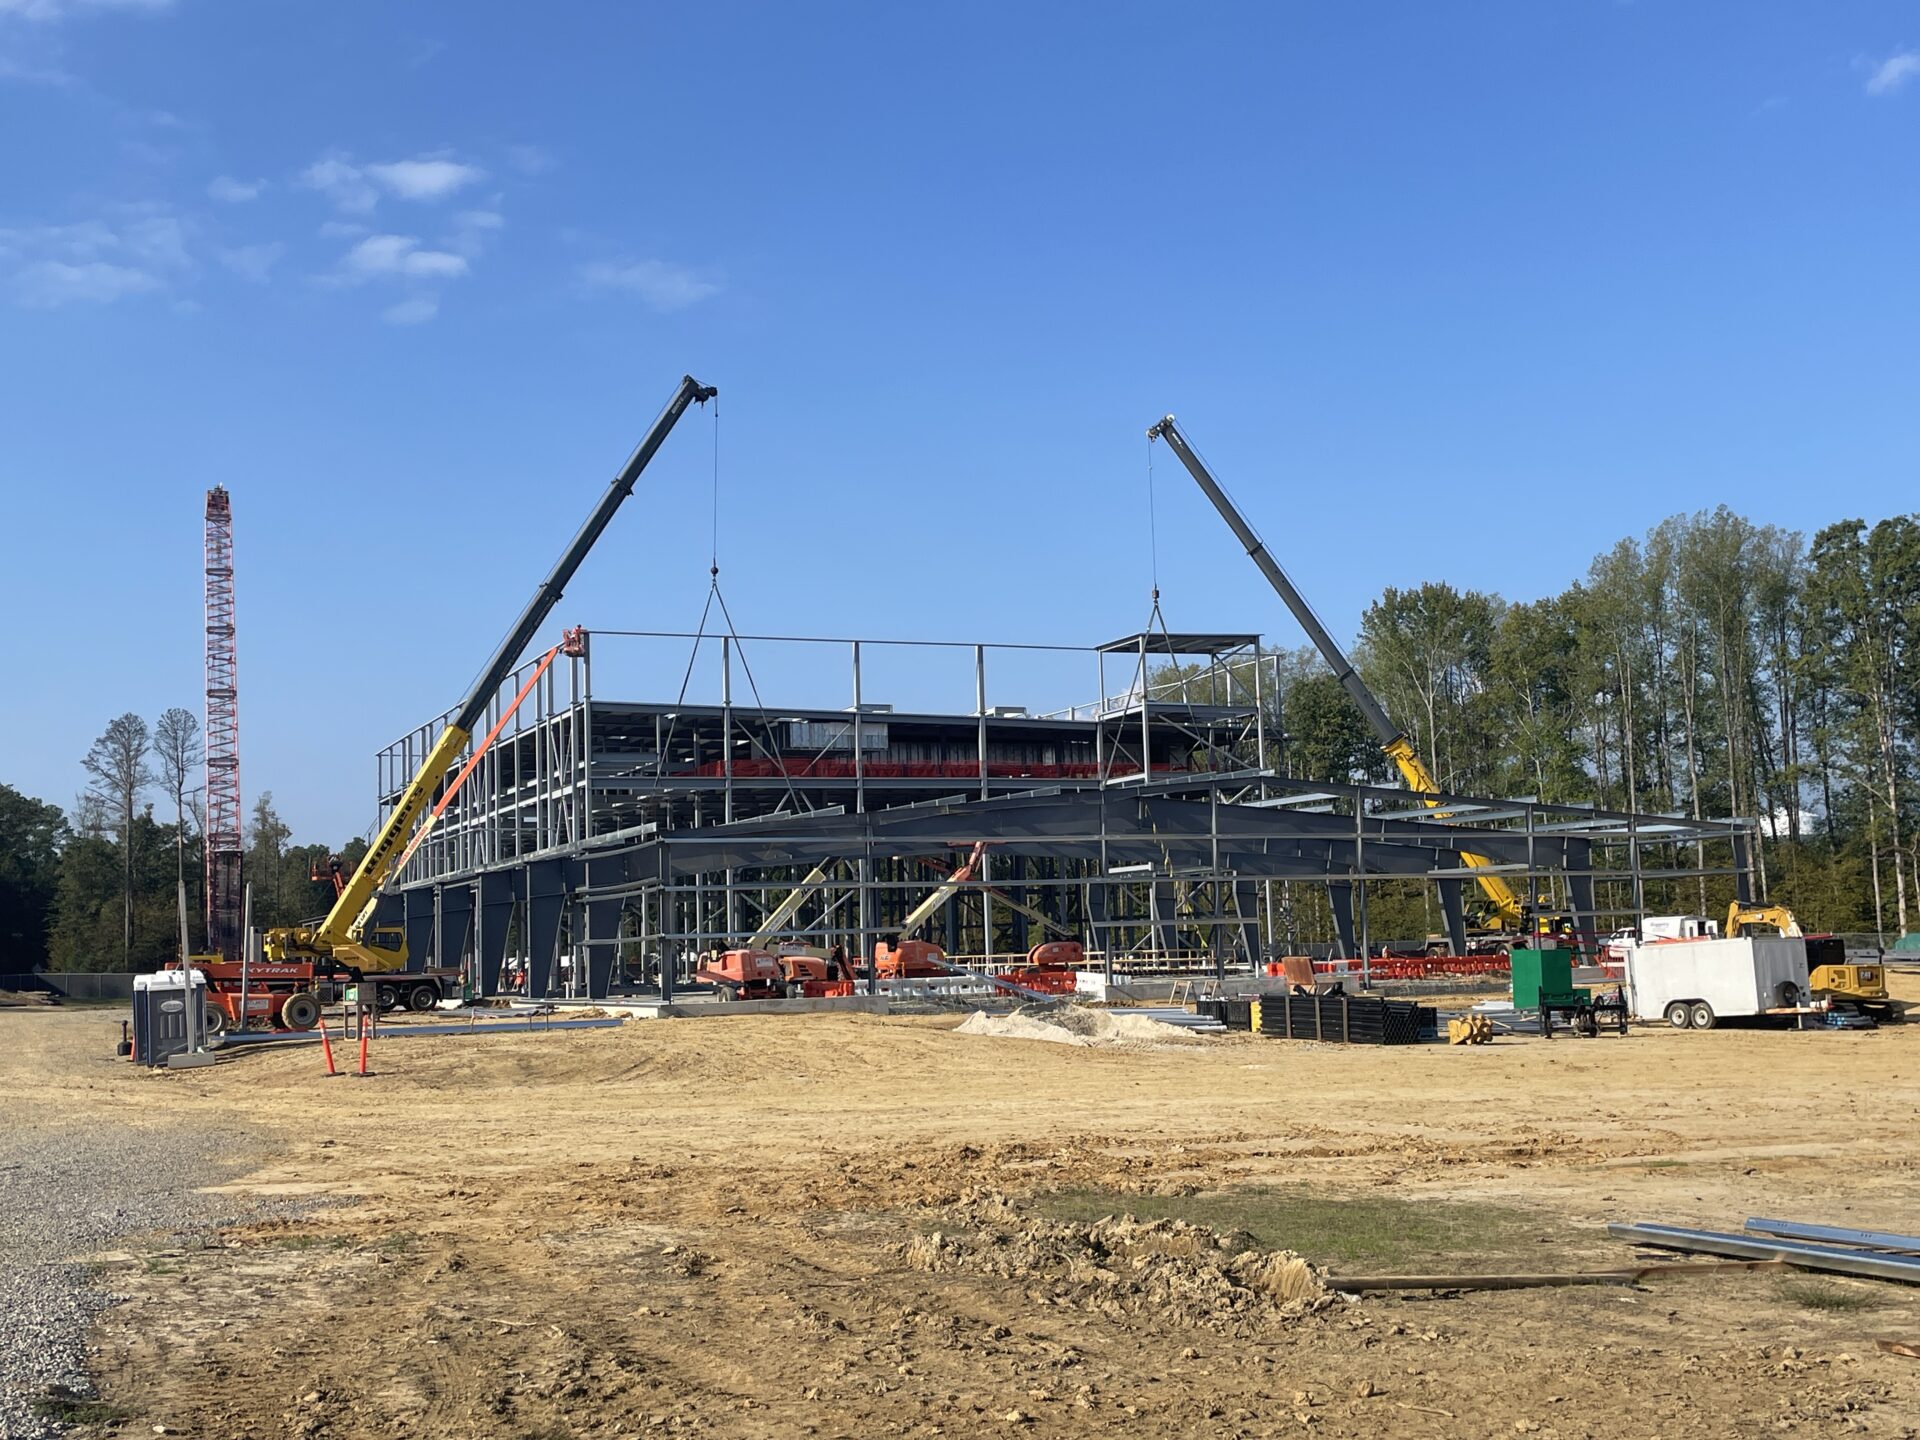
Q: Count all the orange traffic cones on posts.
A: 2